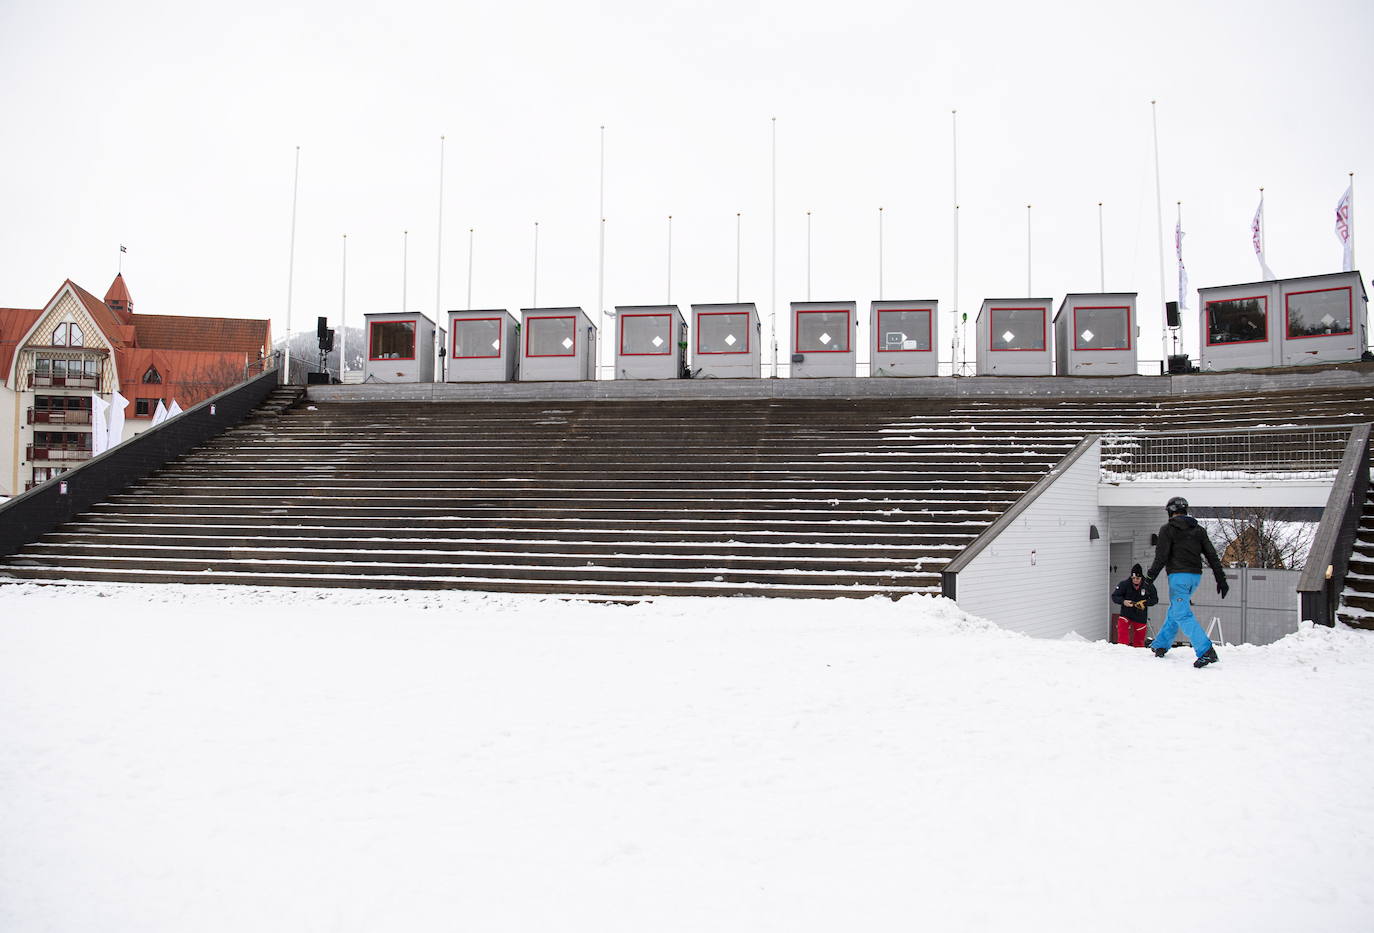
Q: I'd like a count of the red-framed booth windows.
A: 11